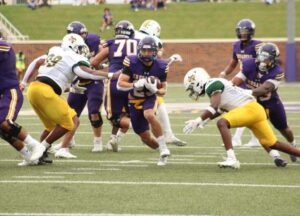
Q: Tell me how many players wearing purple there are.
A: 6